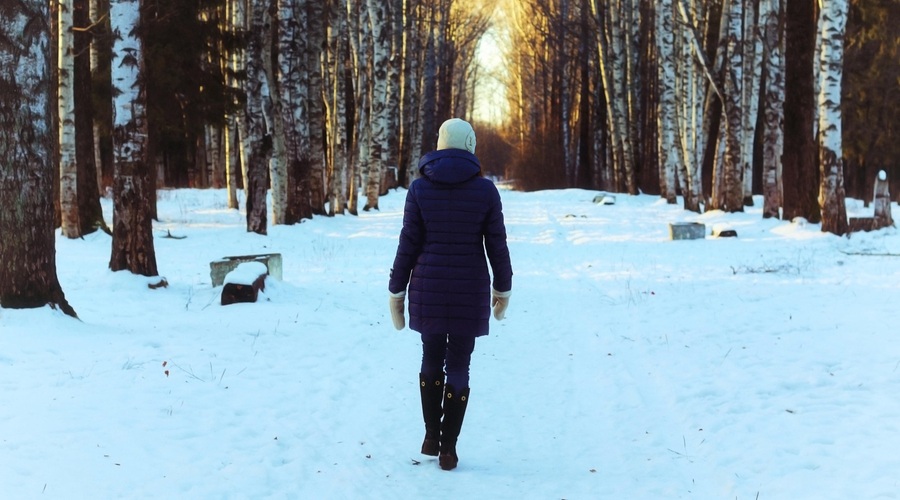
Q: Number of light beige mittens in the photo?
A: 2